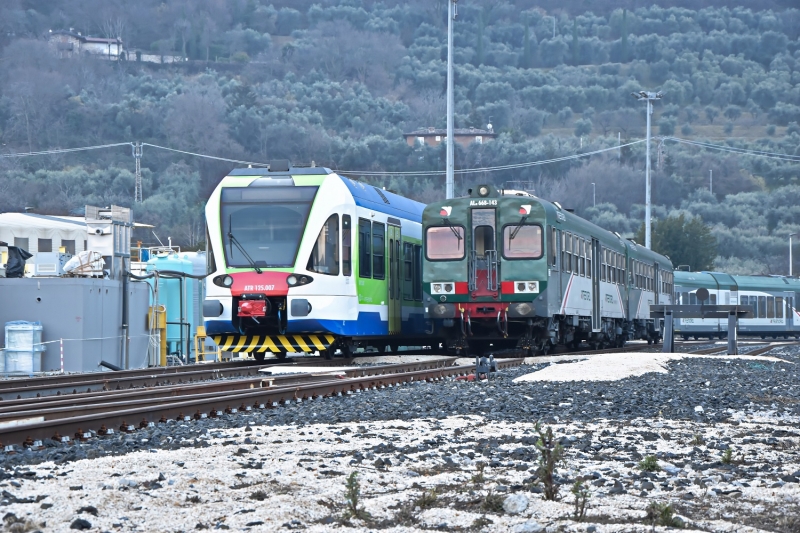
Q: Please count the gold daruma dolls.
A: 0